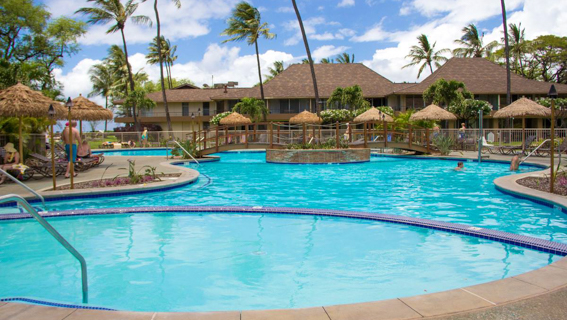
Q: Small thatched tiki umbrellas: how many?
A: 7